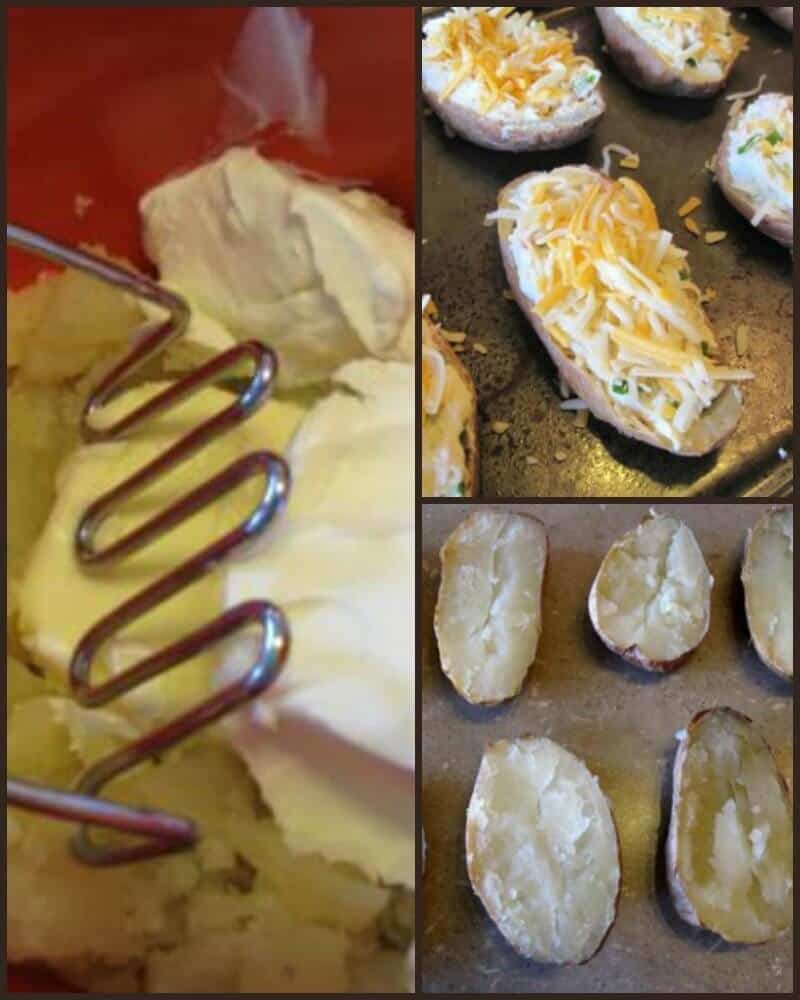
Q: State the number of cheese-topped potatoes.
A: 5